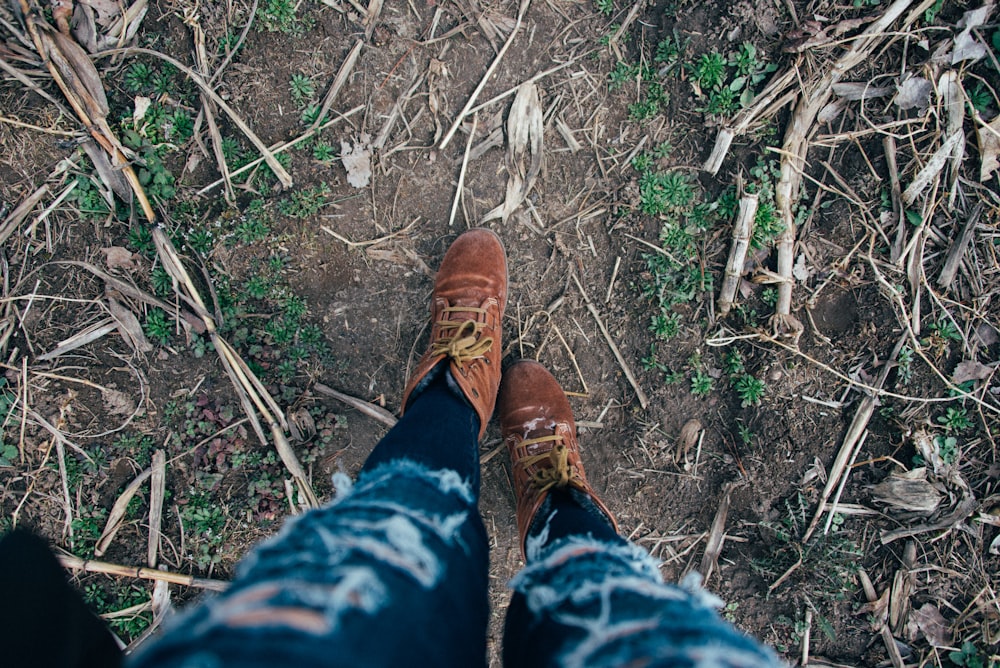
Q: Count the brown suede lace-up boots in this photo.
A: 2